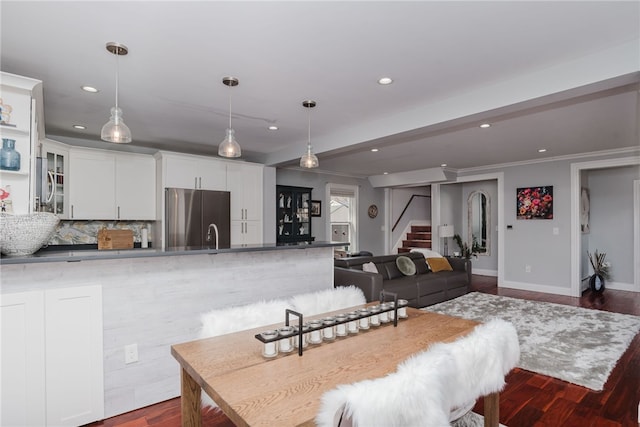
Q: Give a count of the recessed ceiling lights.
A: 9